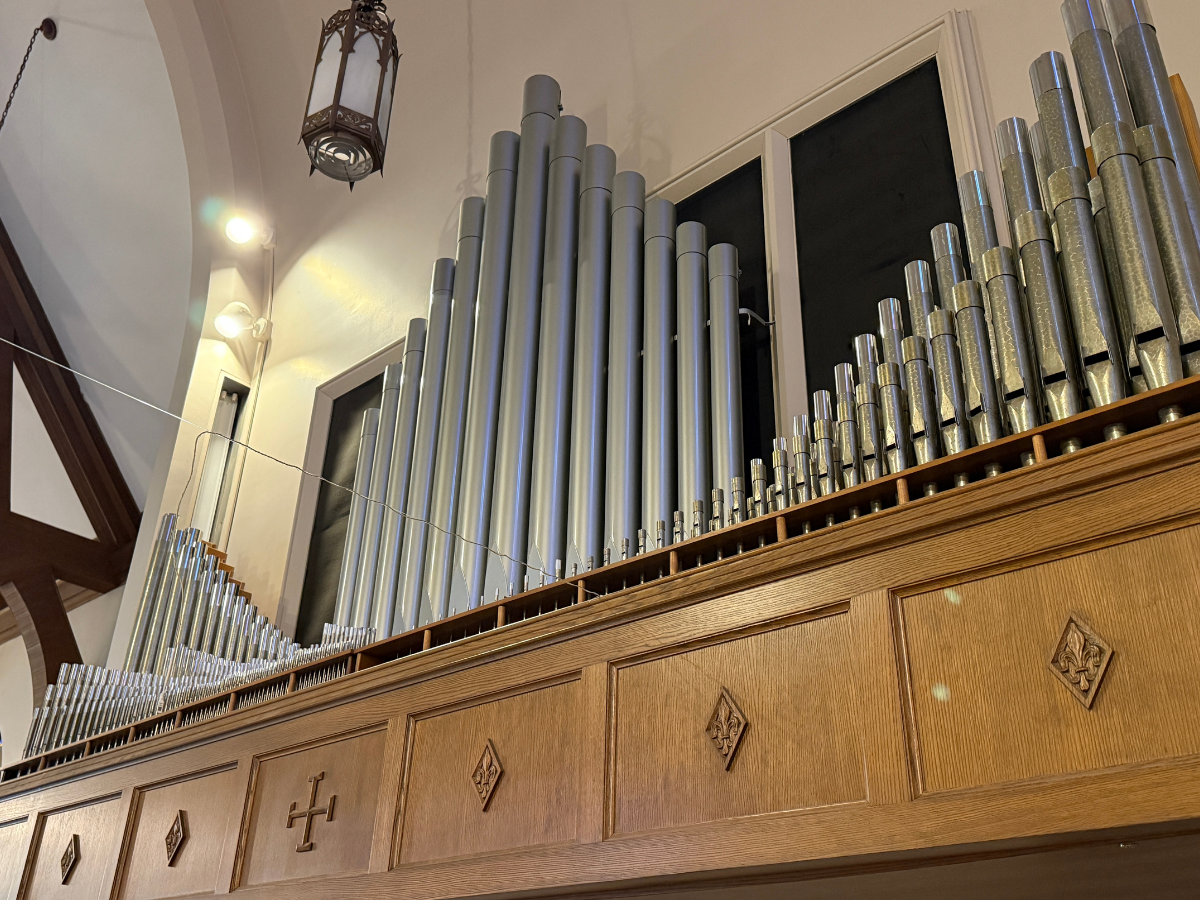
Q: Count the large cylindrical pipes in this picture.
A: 13